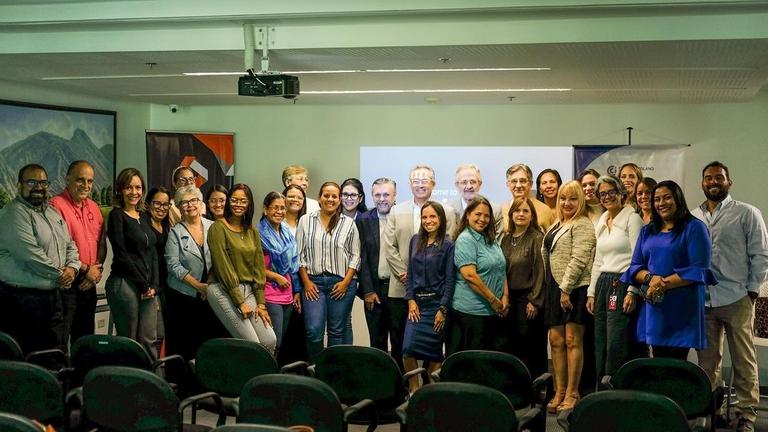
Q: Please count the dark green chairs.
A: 13